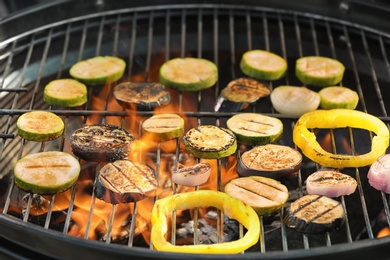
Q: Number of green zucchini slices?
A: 12